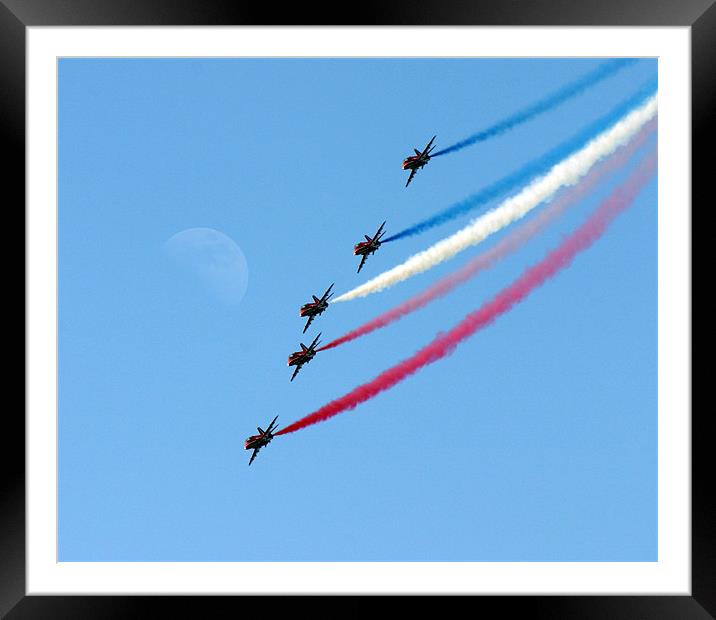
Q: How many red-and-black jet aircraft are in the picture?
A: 5